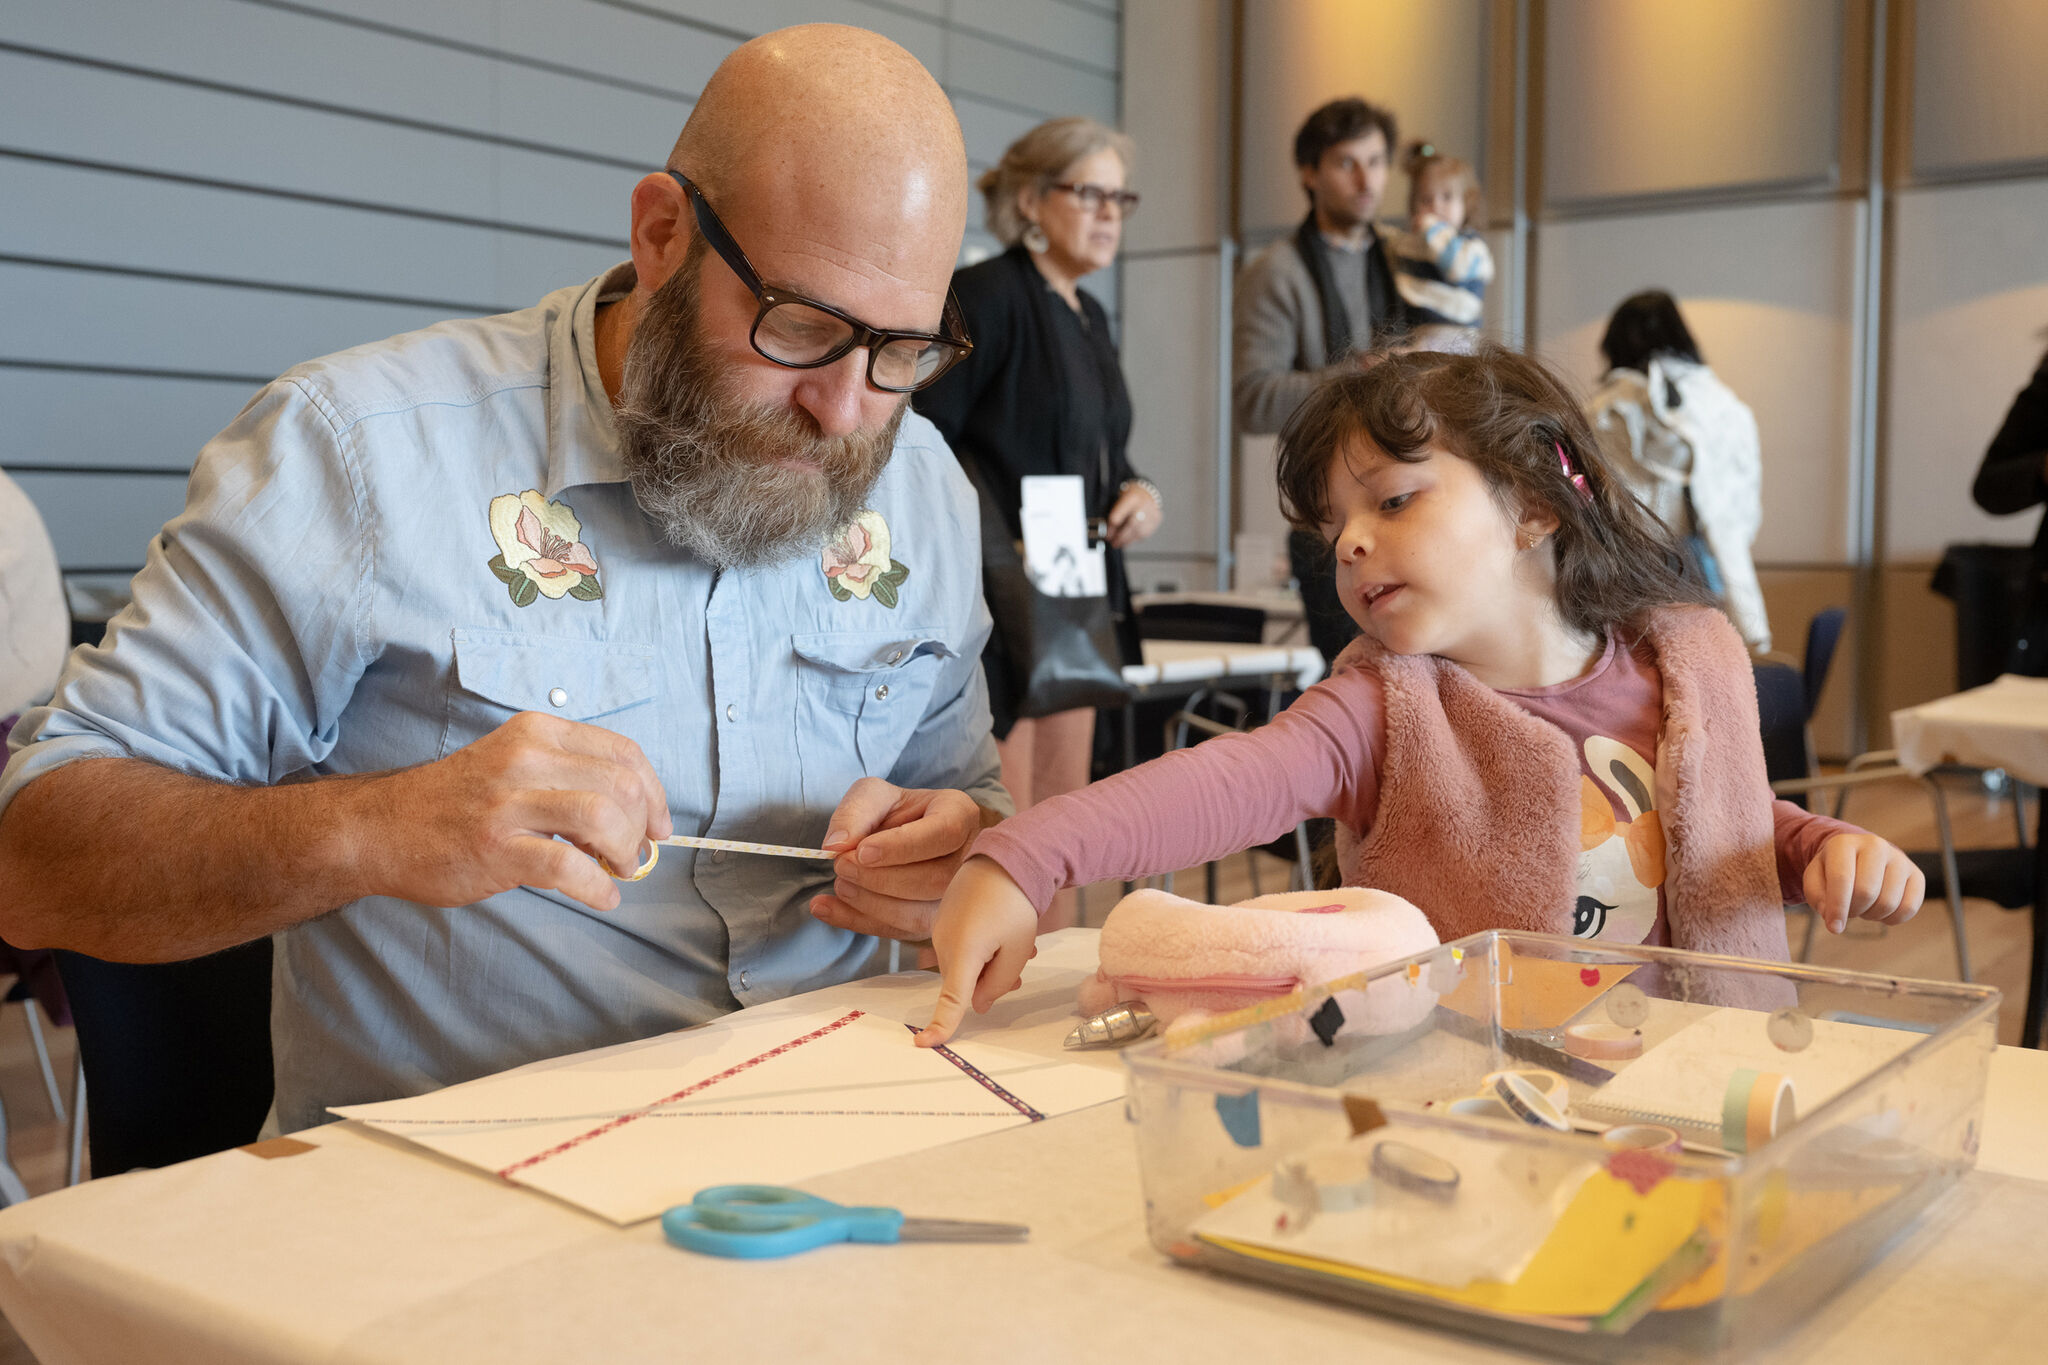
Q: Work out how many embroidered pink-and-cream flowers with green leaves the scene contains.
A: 2